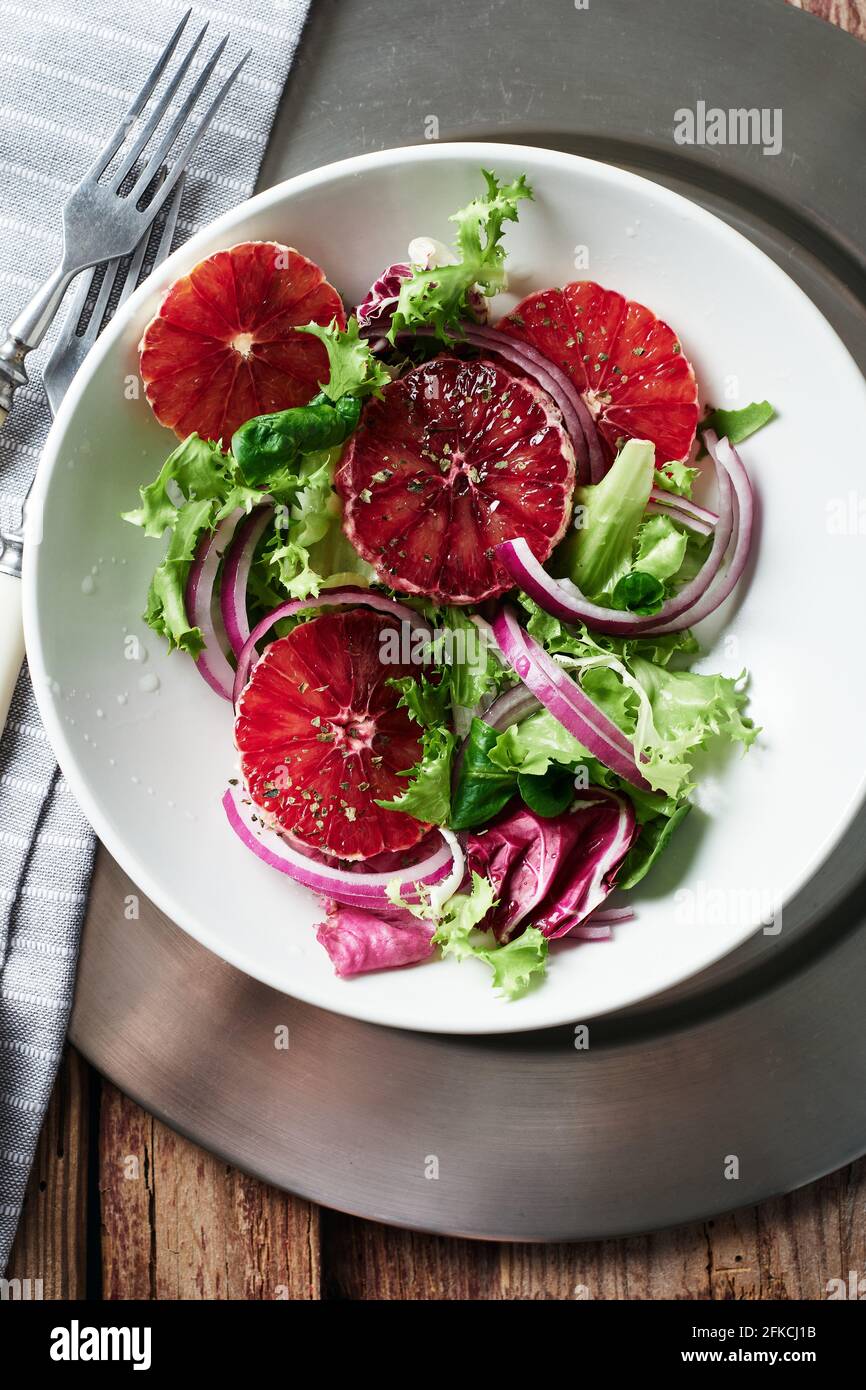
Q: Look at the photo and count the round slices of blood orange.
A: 4